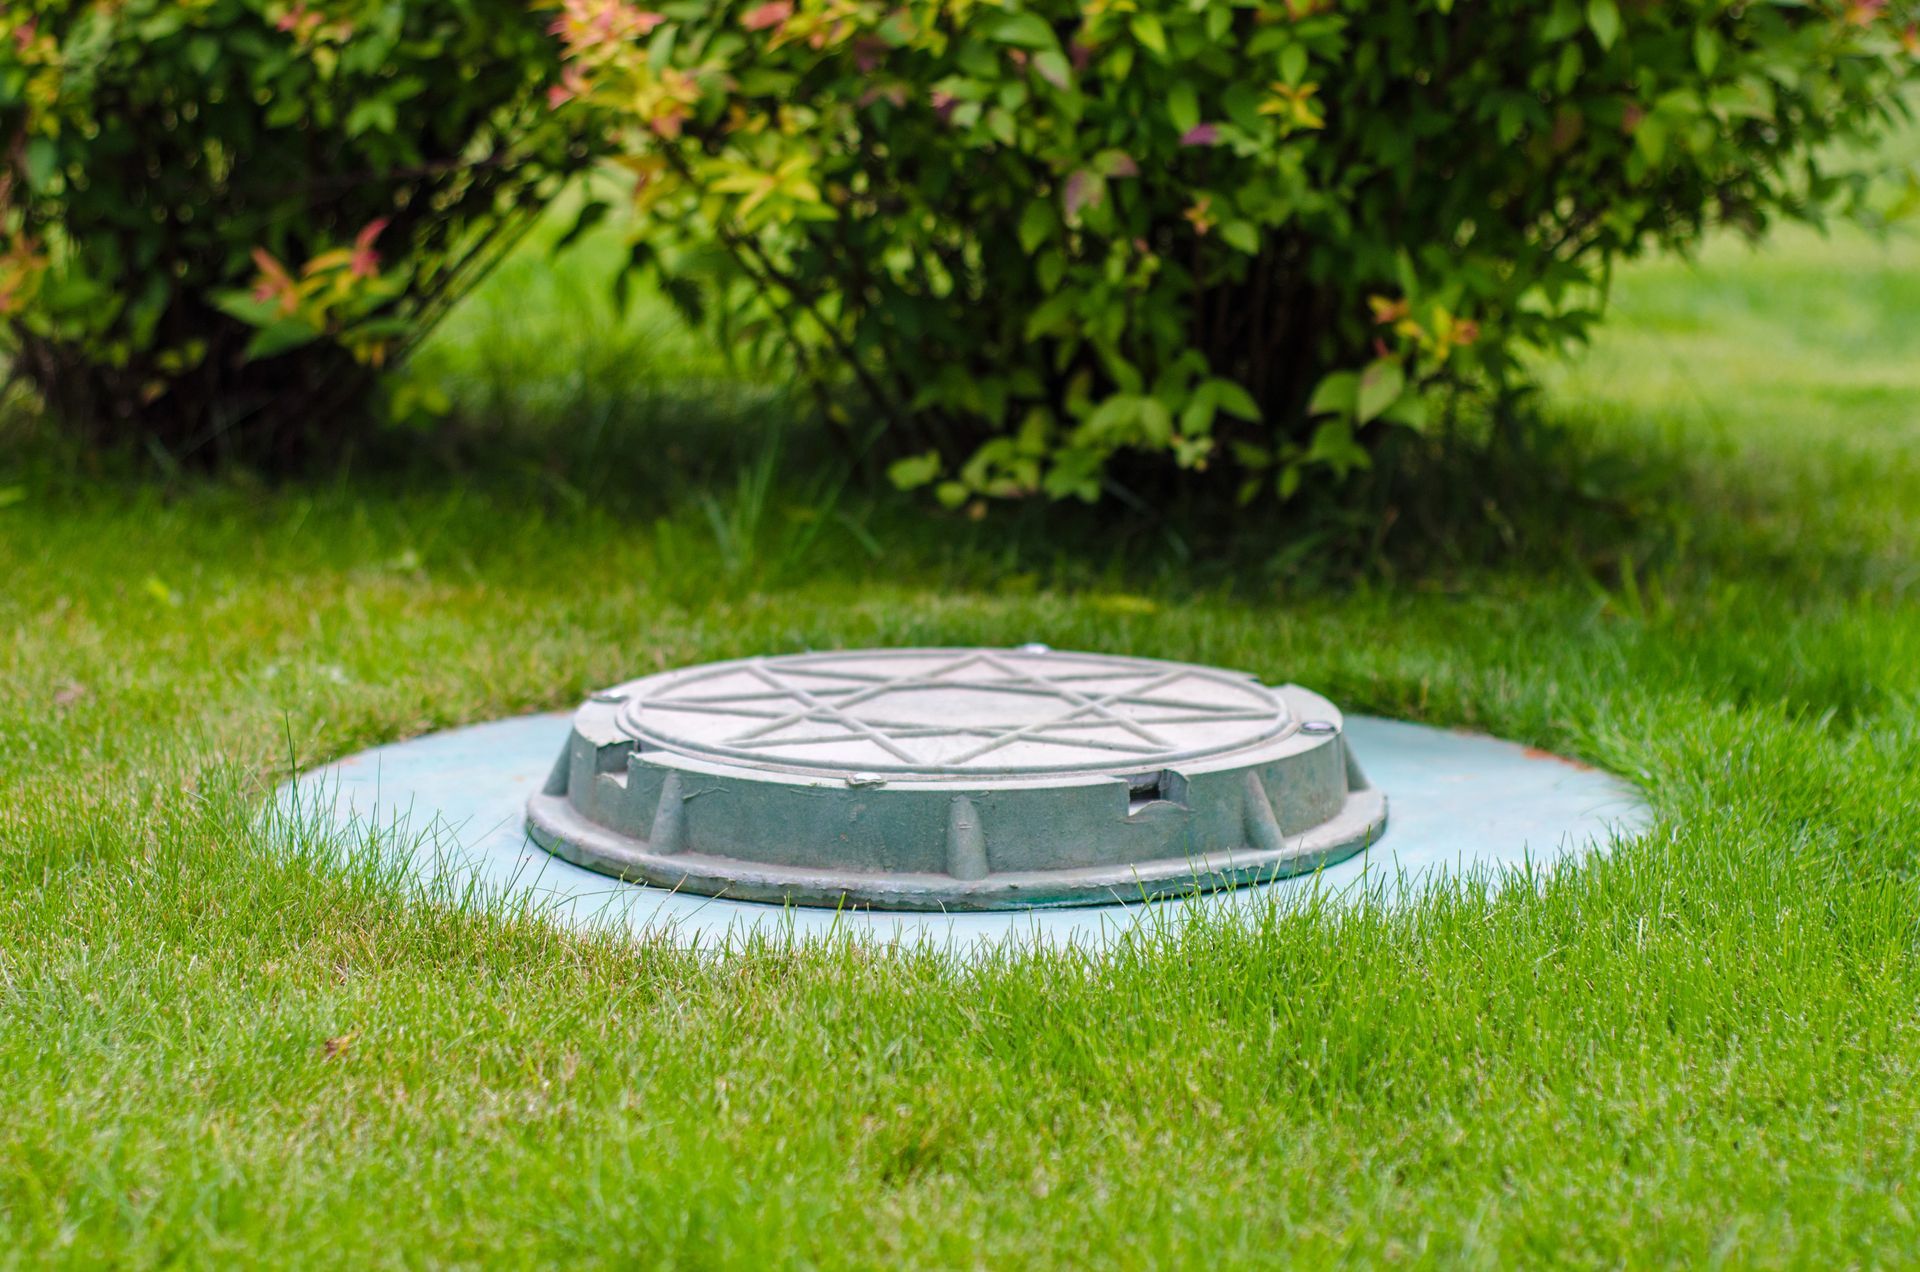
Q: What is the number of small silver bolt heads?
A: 4